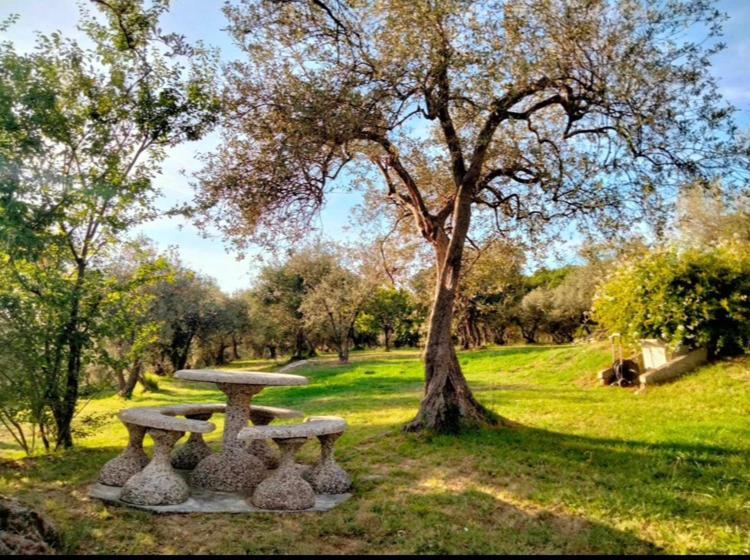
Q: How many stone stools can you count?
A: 3